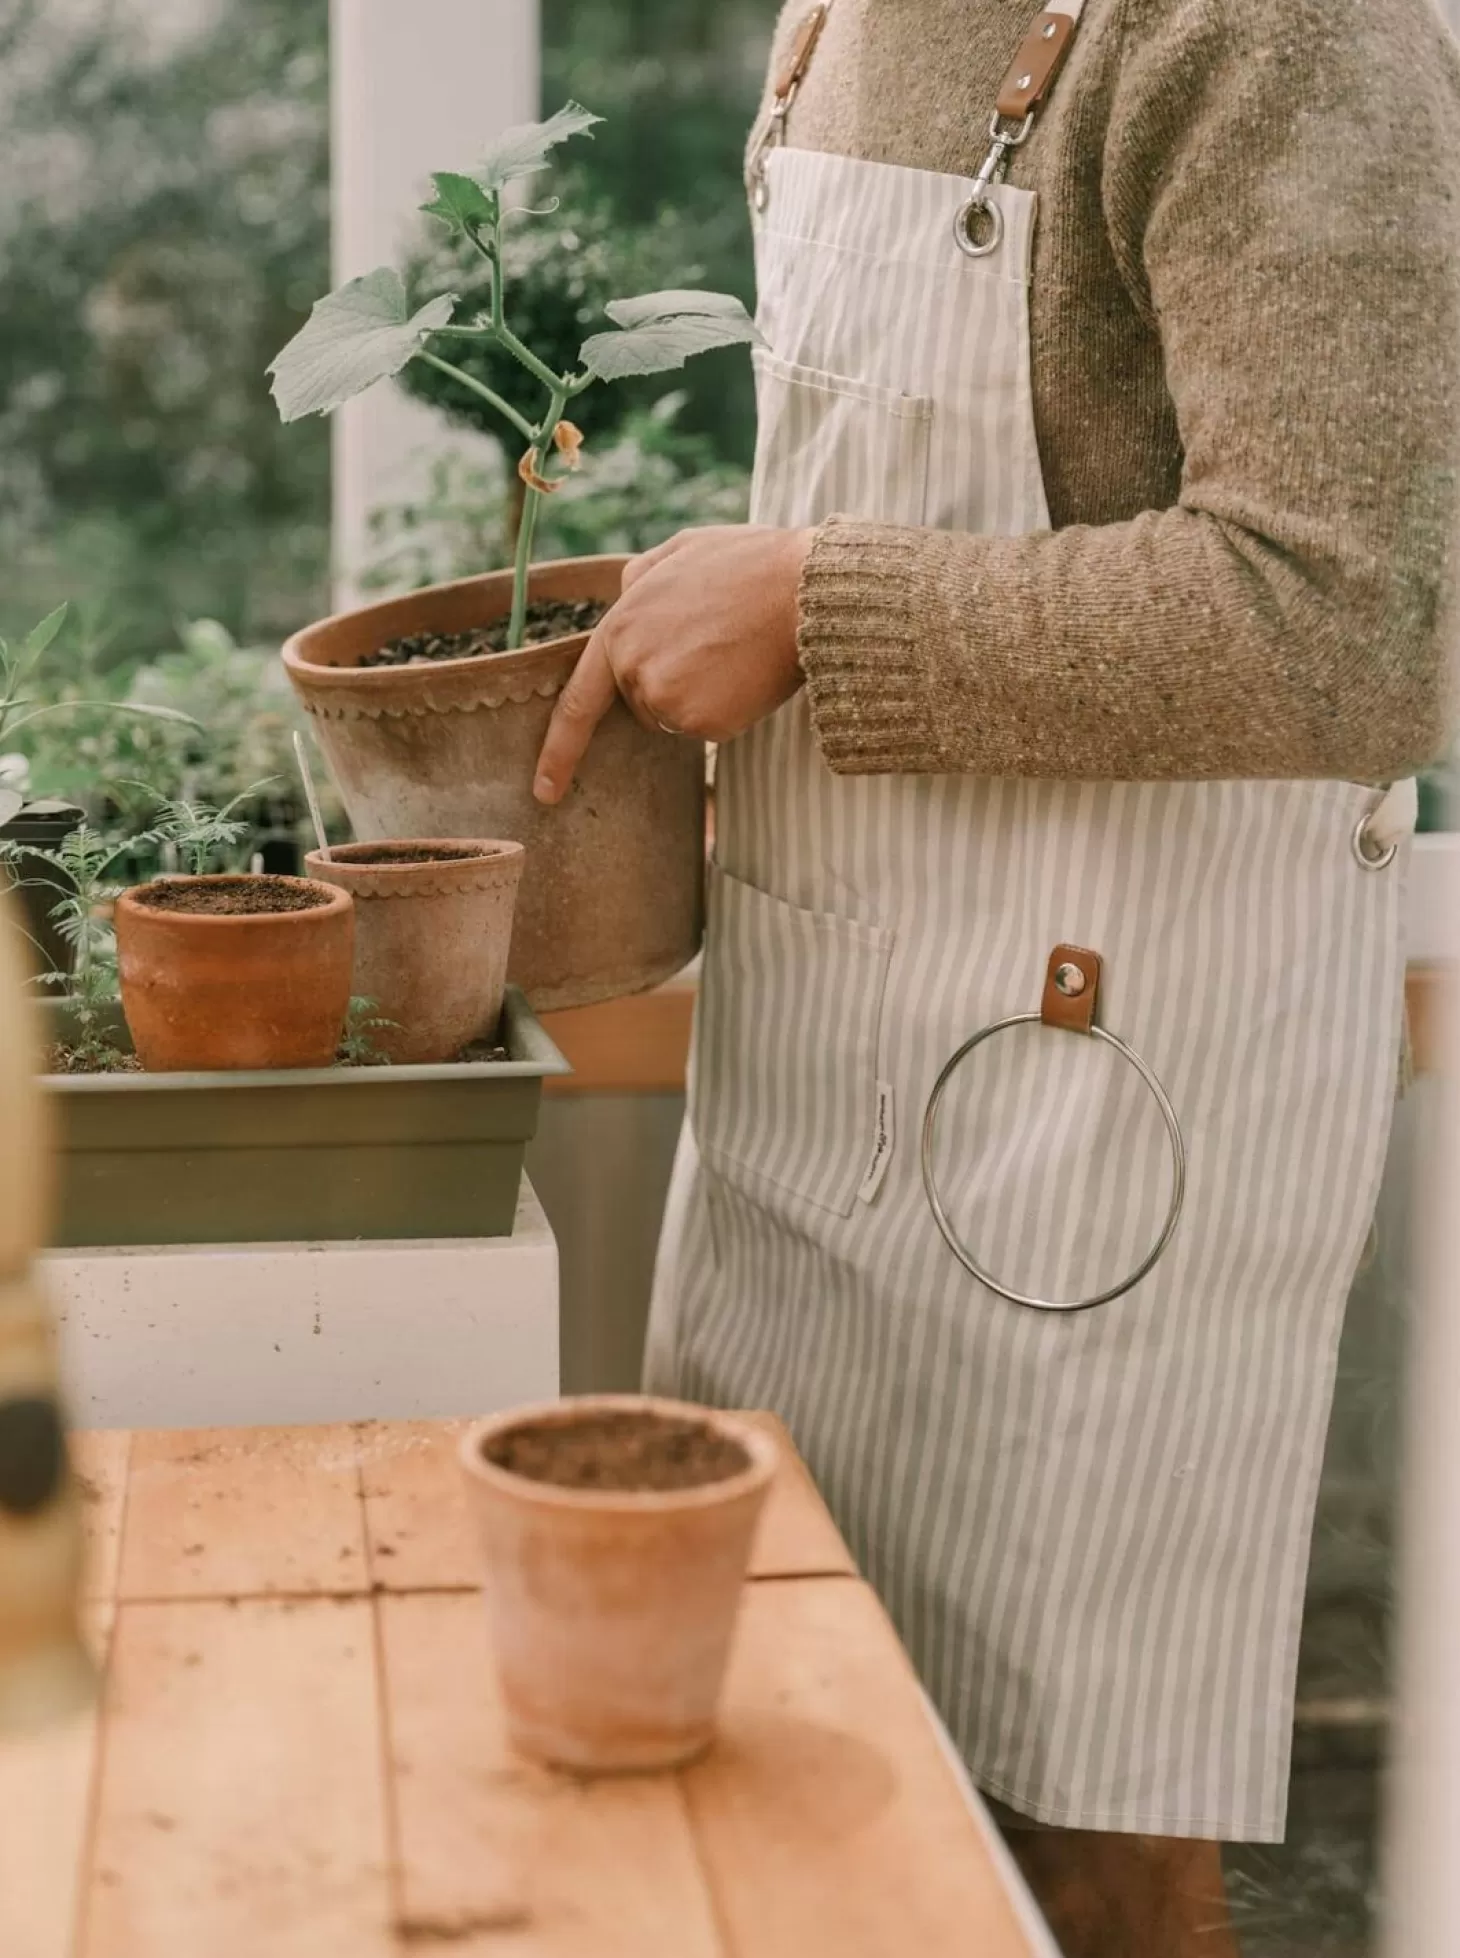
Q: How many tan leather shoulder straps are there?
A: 2